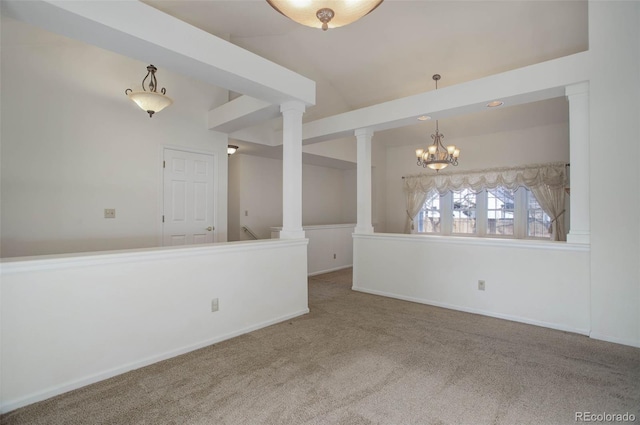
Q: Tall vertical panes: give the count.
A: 4